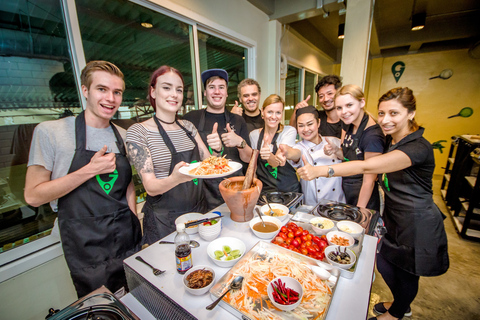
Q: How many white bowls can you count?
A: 11